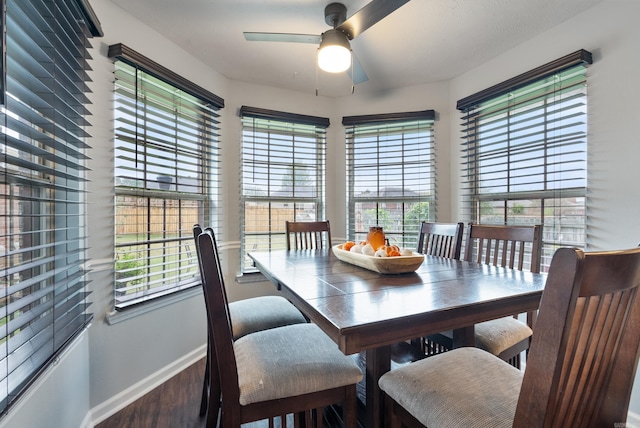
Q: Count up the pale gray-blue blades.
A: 2